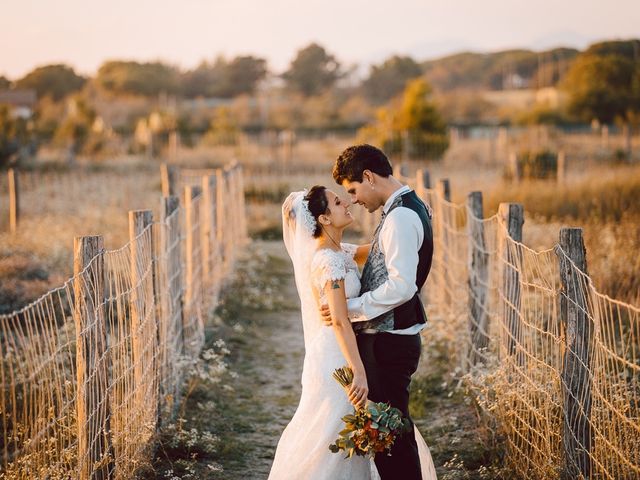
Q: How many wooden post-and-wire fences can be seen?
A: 2